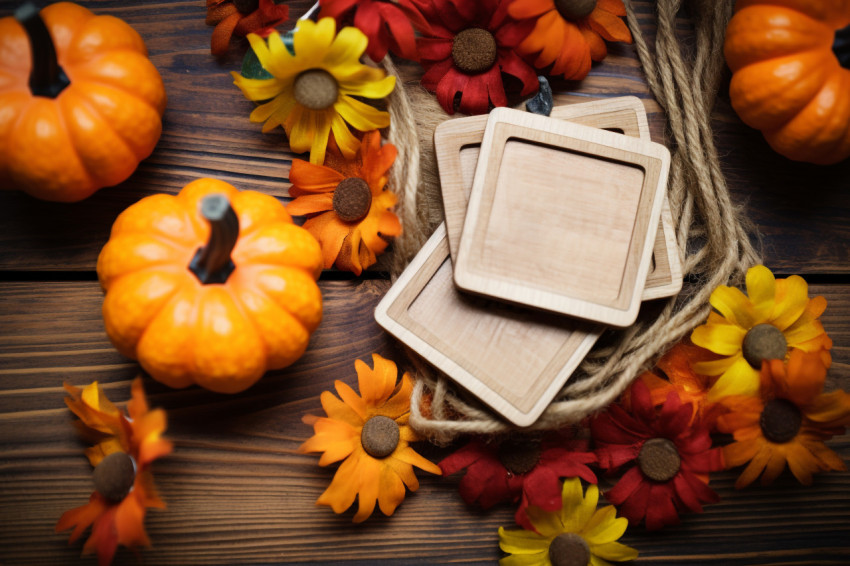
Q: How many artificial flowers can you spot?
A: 13